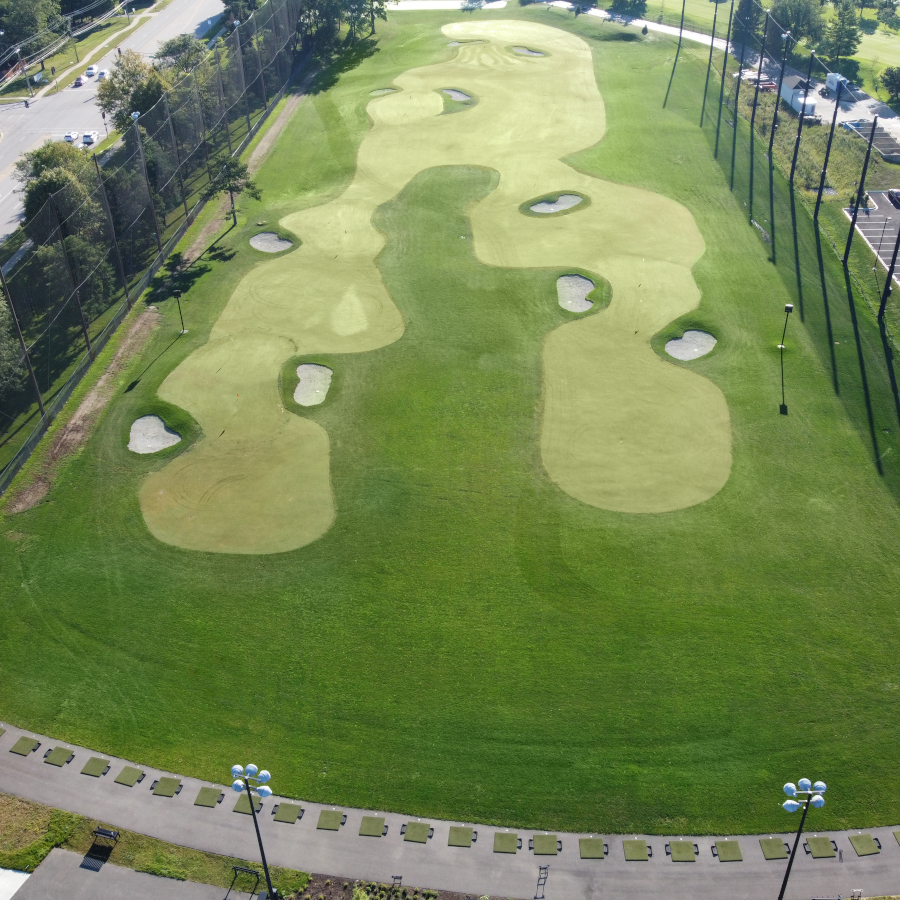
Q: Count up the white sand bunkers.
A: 10